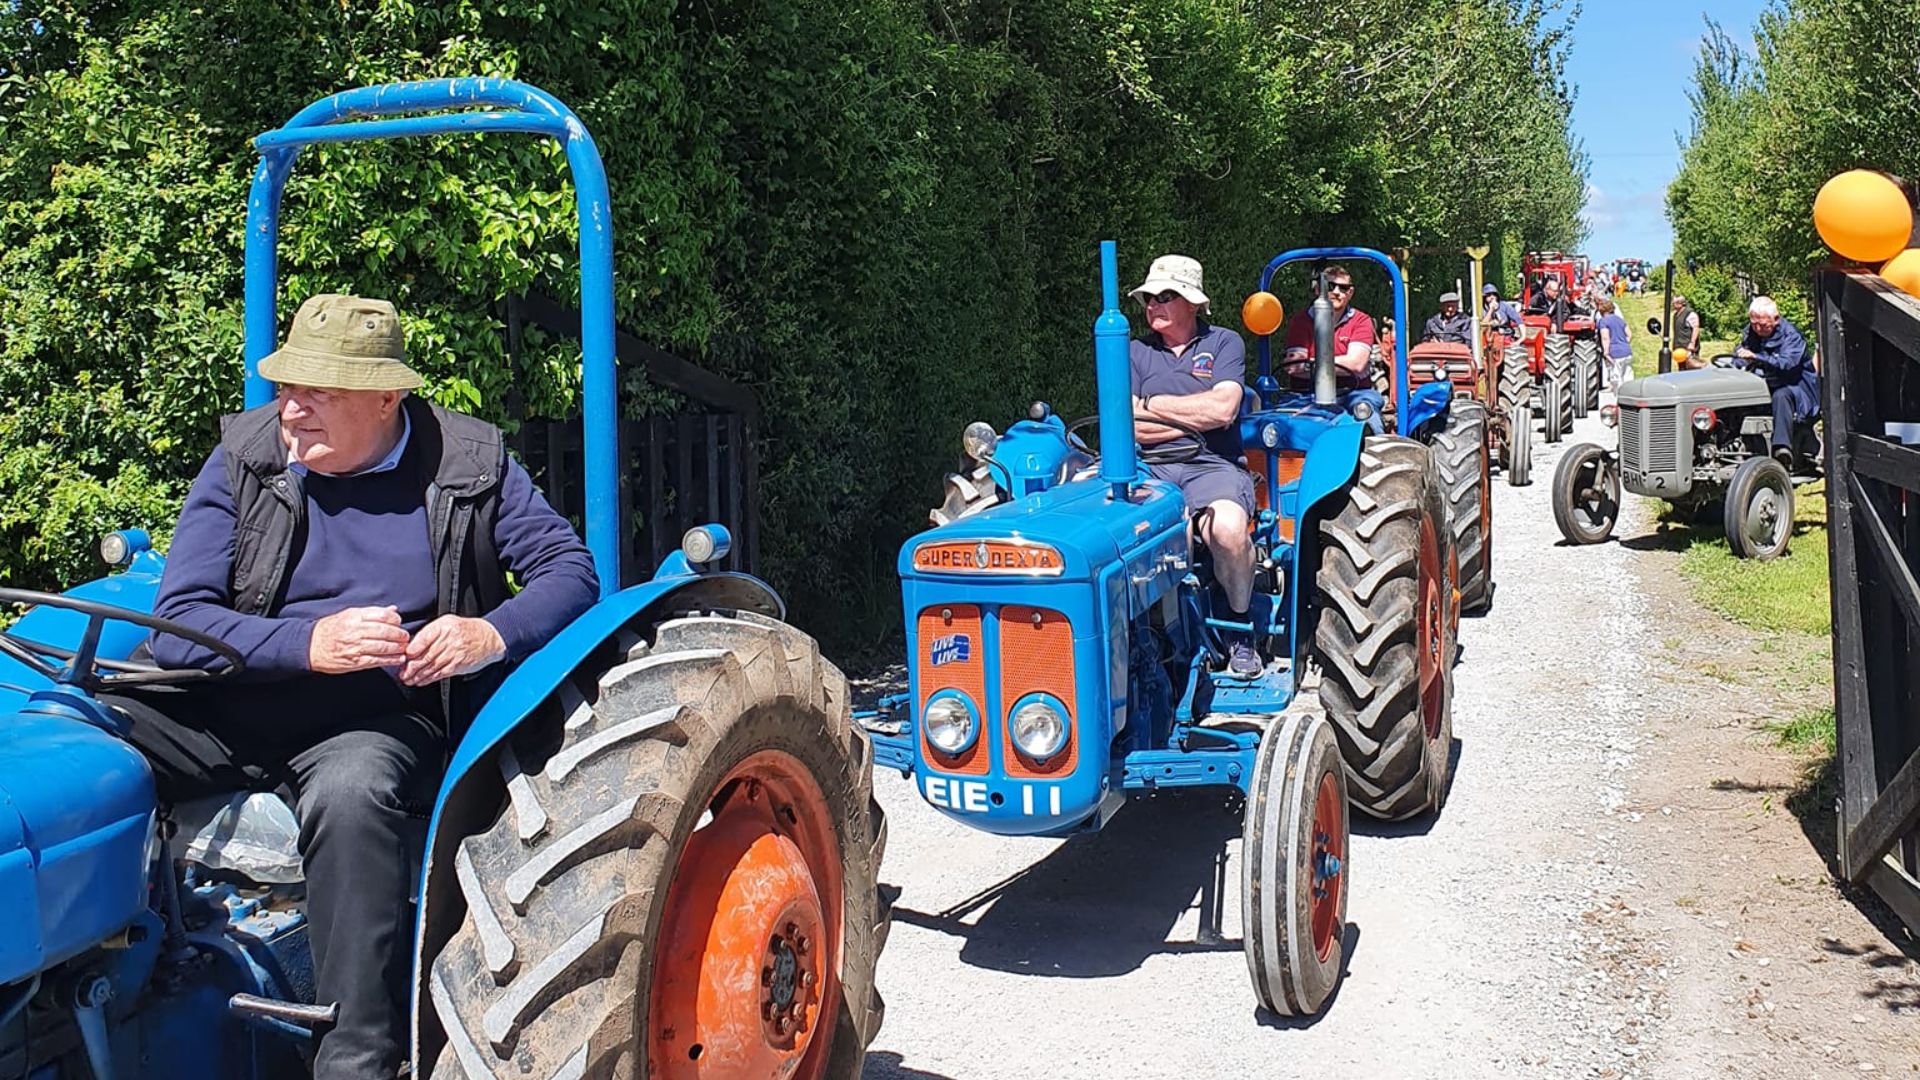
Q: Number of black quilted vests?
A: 1